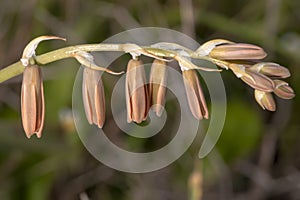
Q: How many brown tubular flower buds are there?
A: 10